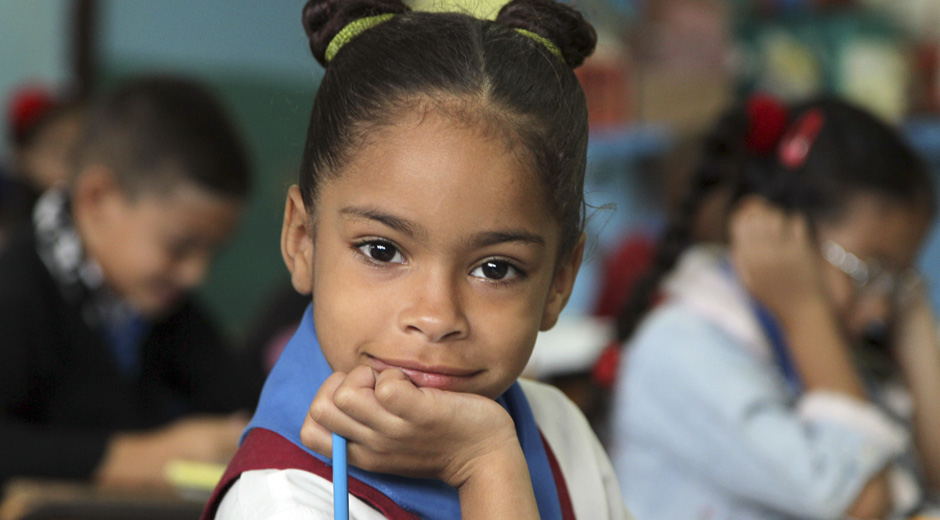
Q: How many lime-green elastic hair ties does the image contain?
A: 2